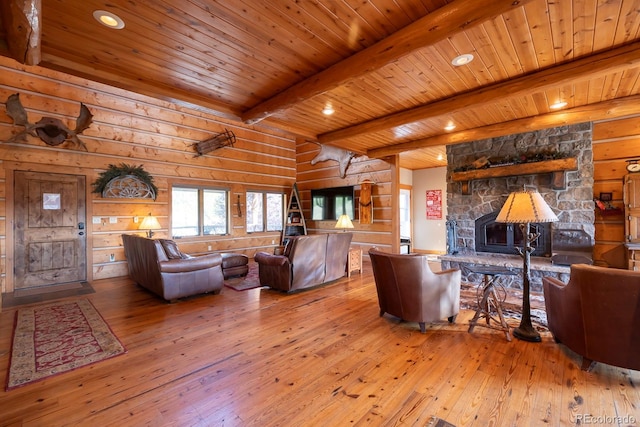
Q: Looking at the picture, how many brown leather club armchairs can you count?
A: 2